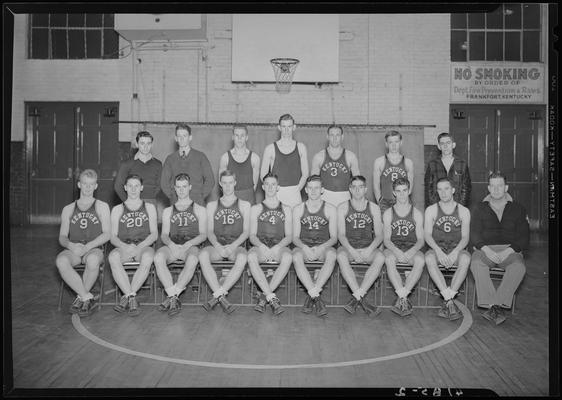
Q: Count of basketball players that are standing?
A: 4